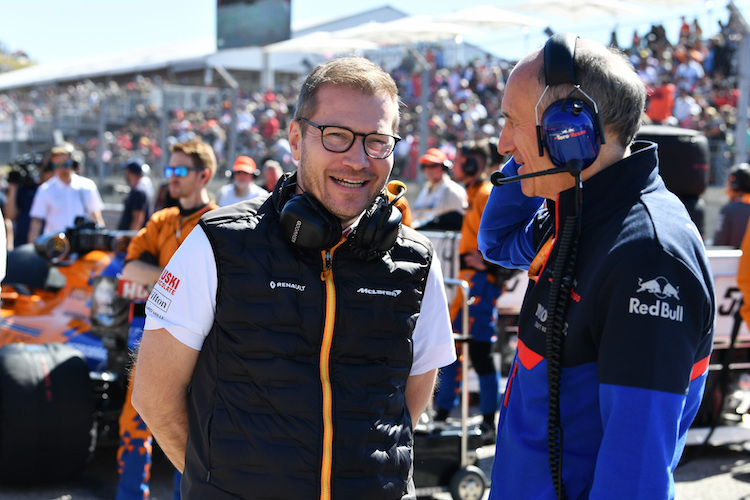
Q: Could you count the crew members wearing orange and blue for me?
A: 2